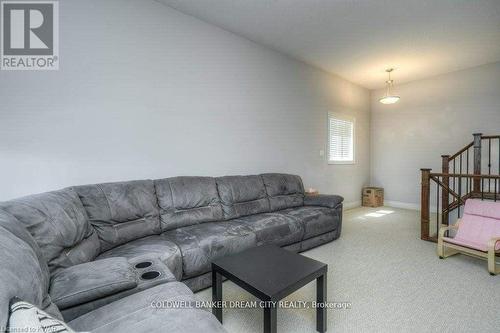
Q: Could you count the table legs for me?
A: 3